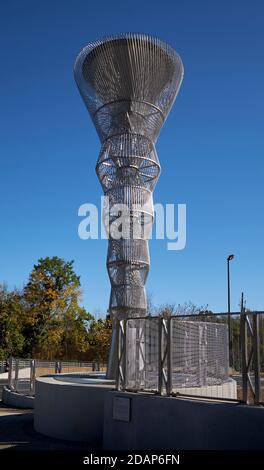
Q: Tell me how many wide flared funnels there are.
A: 1